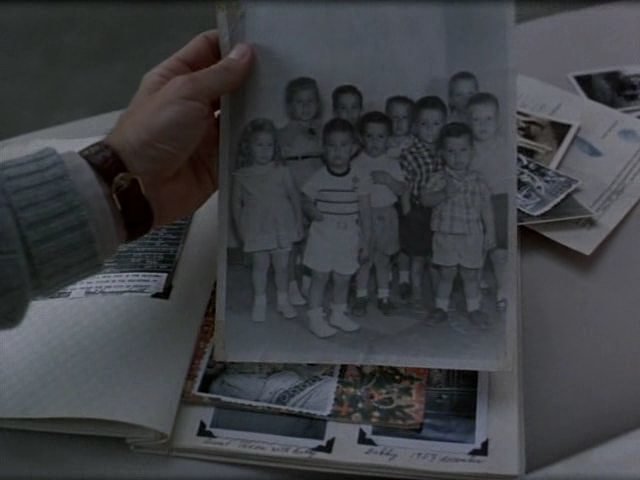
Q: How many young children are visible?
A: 10